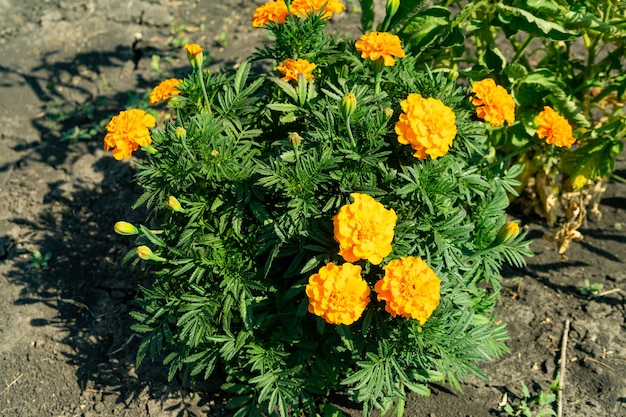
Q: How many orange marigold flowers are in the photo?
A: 12